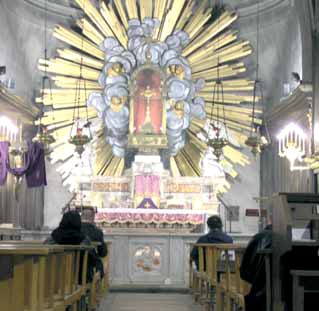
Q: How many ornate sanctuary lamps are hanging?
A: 4